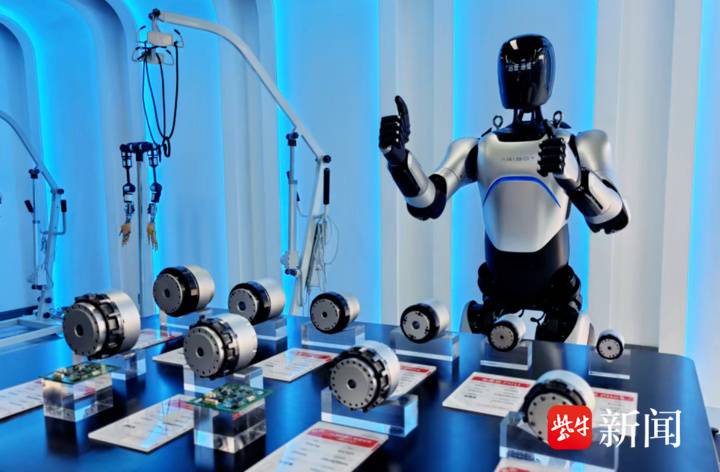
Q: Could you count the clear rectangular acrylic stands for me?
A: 12